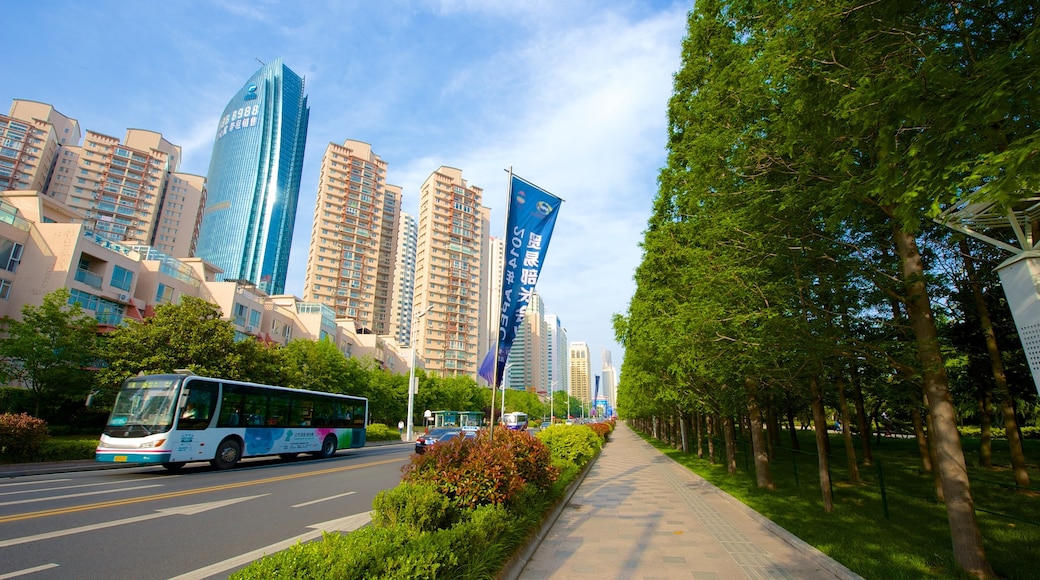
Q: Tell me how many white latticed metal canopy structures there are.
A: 1